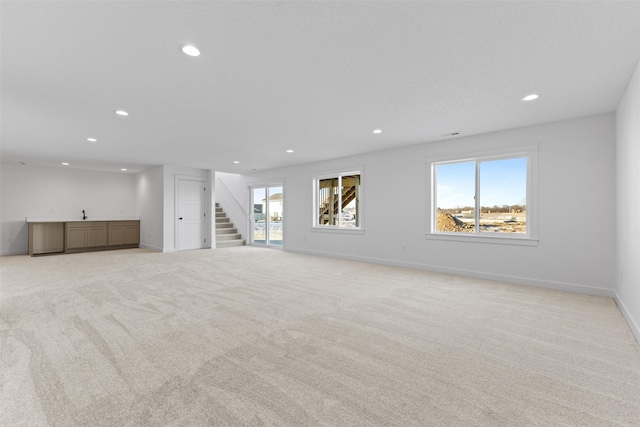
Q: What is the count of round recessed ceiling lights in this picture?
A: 9